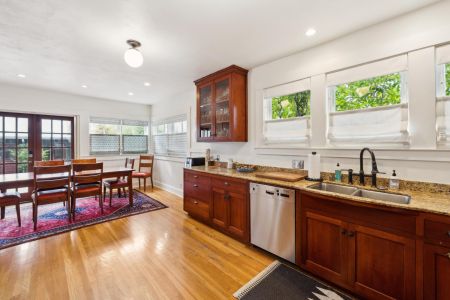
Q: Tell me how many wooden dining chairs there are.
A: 7